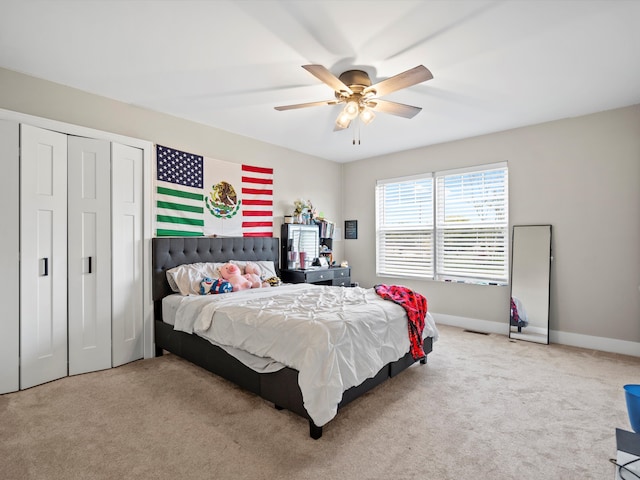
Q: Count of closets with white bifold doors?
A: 1